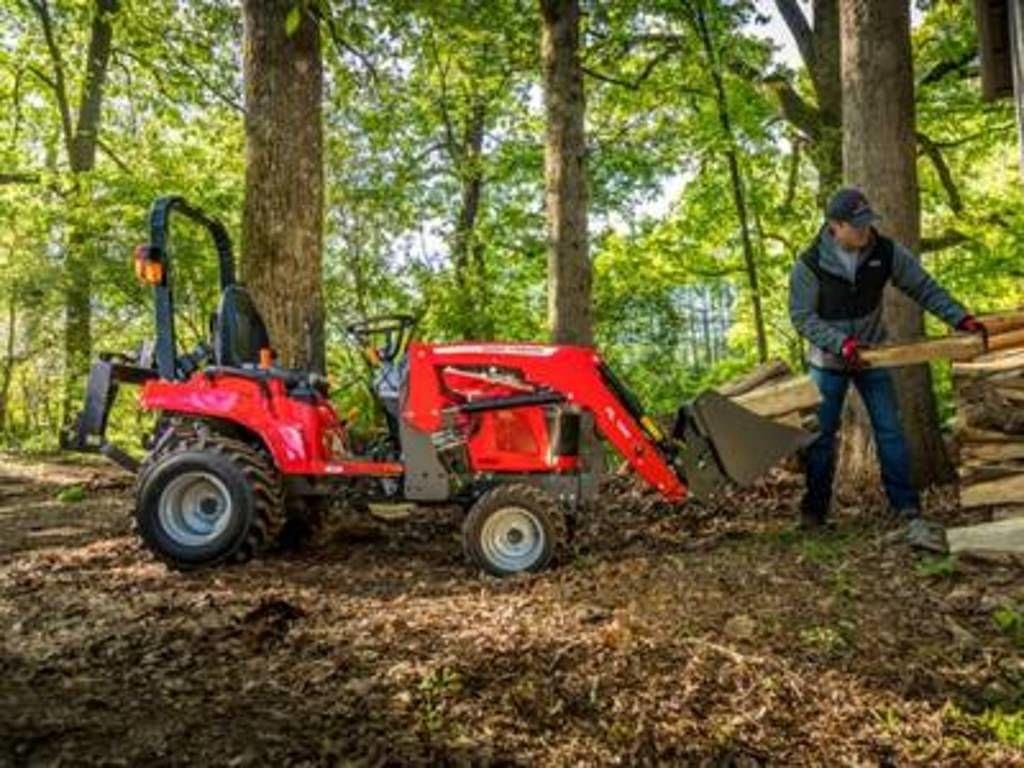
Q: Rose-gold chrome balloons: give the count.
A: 0